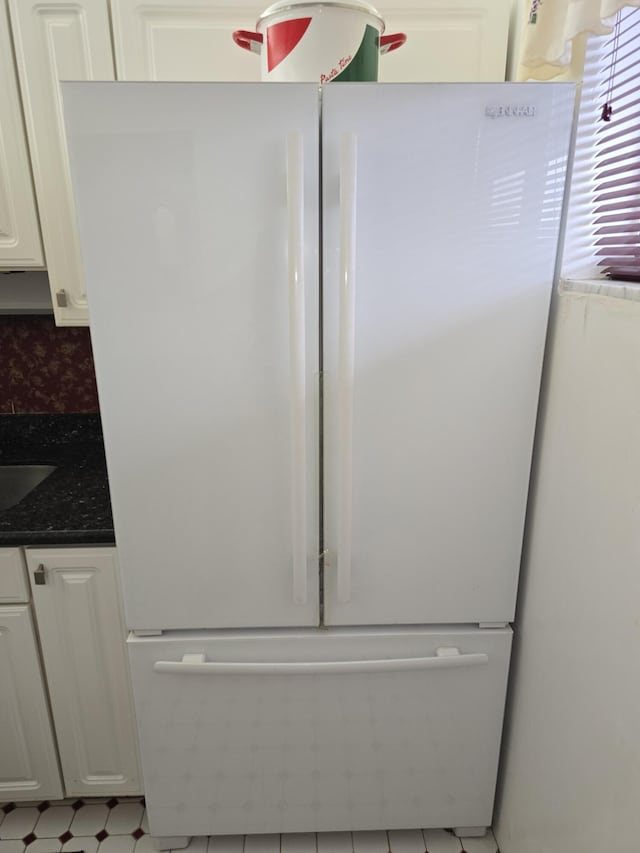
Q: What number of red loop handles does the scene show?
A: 2